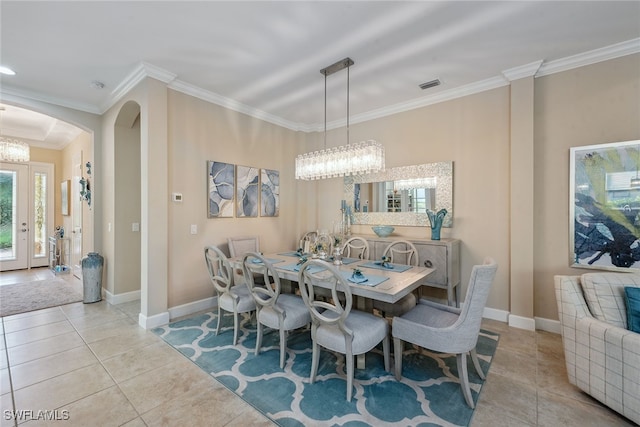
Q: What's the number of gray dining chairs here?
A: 8